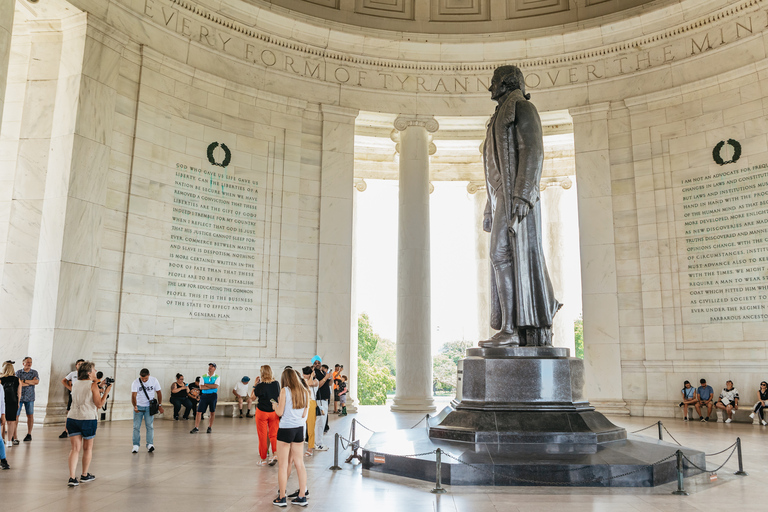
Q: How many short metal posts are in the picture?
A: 7